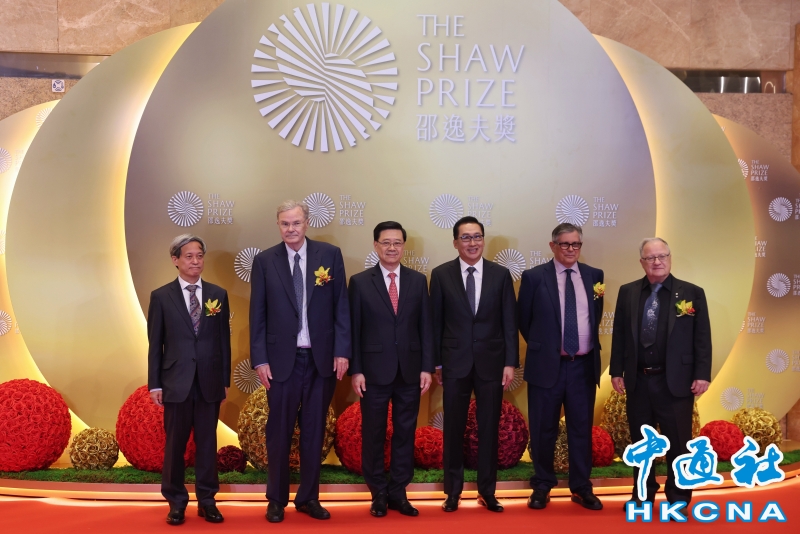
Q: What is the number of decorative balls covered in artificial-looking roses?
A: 13